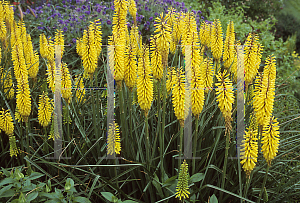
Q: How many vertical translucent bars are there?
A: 4